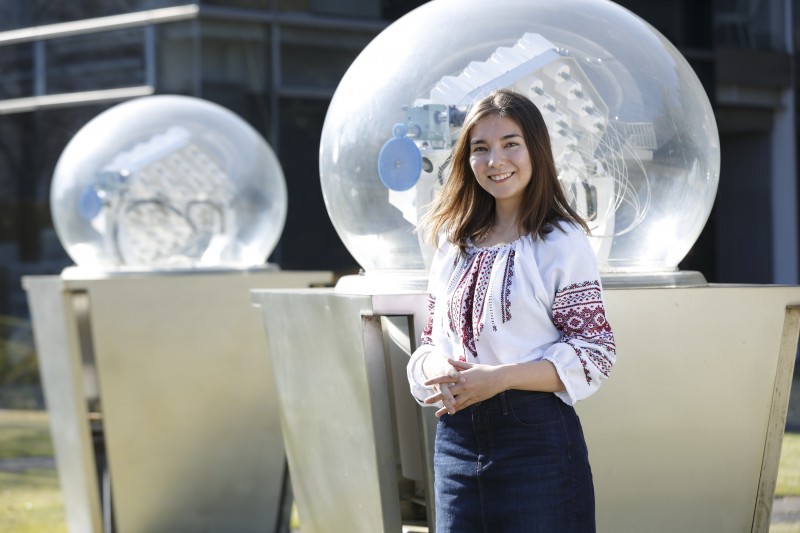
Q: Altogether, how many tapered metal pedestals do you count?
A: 2